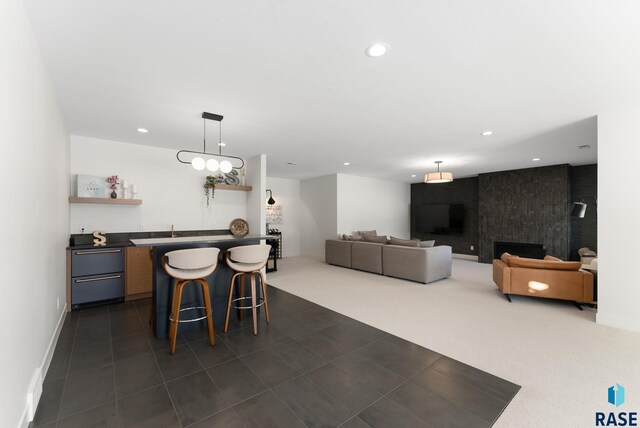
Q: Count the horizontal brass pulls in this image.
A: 2